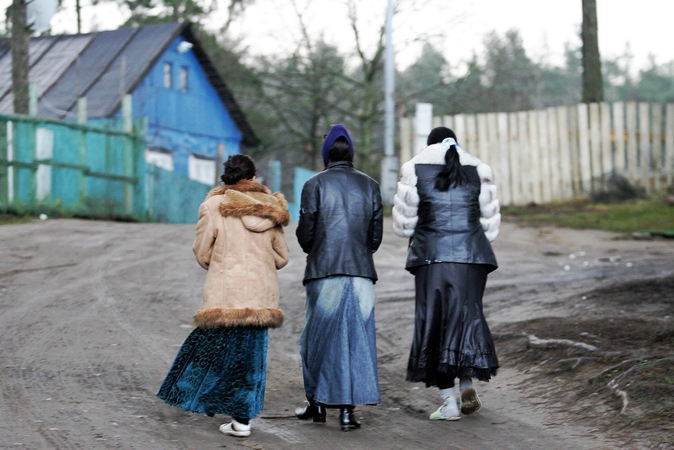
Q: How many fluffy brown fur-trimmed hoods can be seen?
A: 1